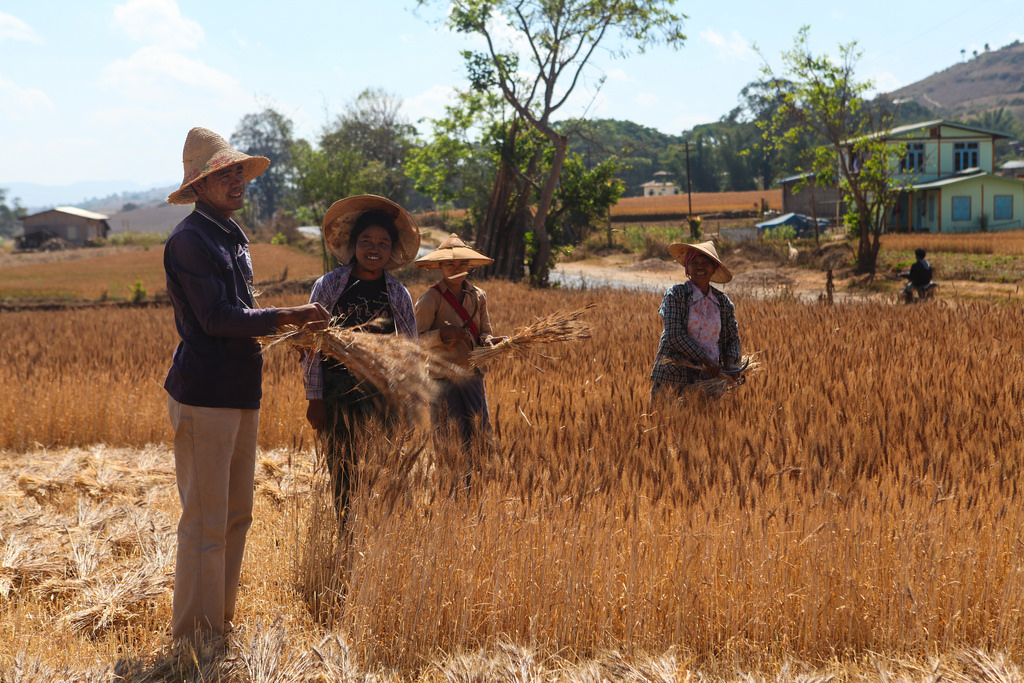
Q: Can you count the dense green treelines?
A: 1